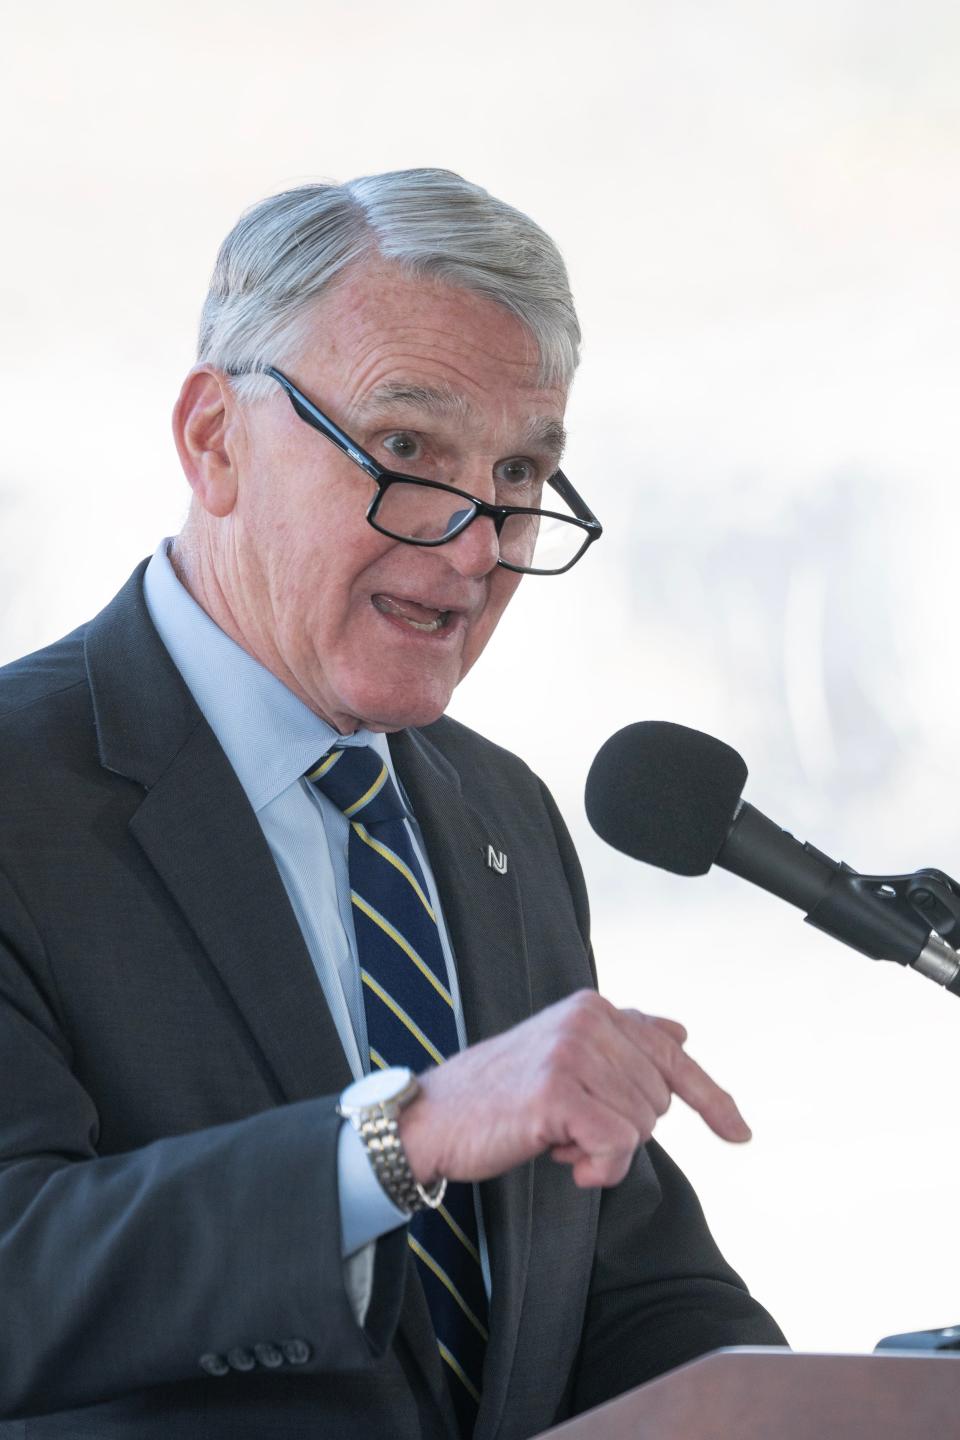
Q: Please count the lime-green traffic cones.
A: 0